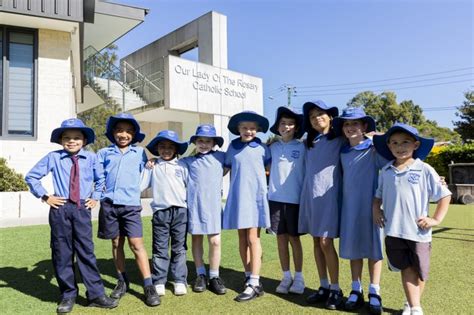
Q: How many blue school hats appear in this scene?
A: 9